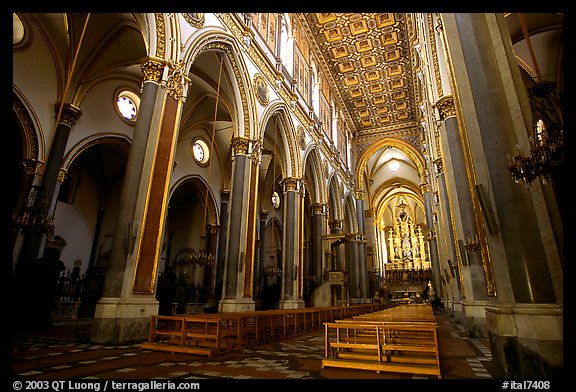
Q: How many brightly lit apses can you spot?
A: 1